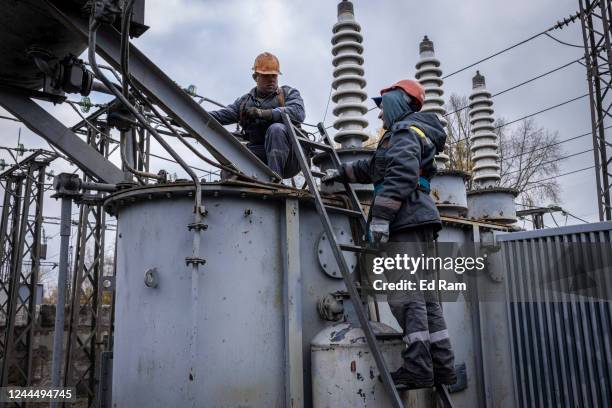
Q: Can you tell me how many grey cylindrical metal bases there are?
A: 3